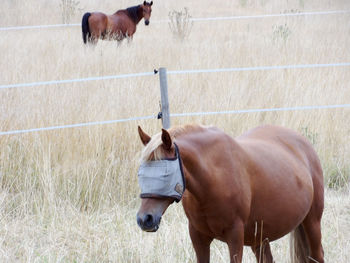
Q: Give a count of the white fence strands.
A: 3